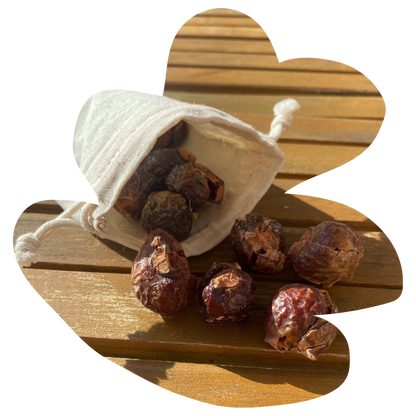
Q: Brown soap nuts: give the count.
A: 10